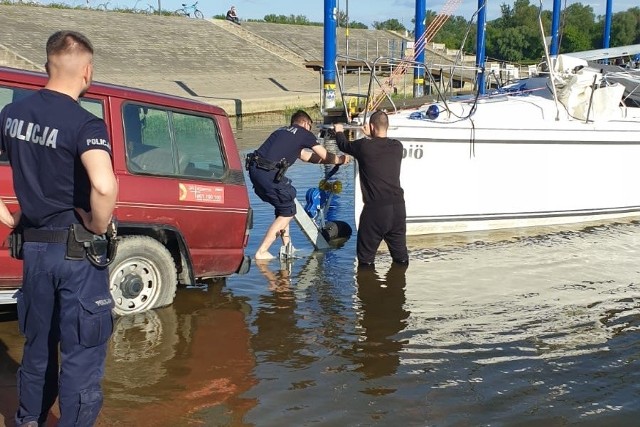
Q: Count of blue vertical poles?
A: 5